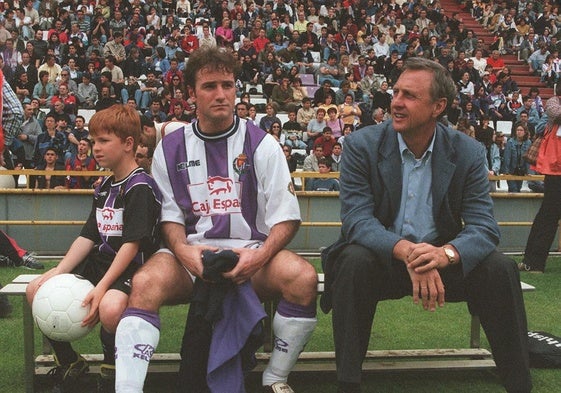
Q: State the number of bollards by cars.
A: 0